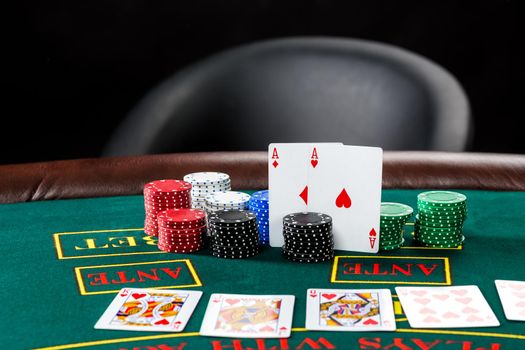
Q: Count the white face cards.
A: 3